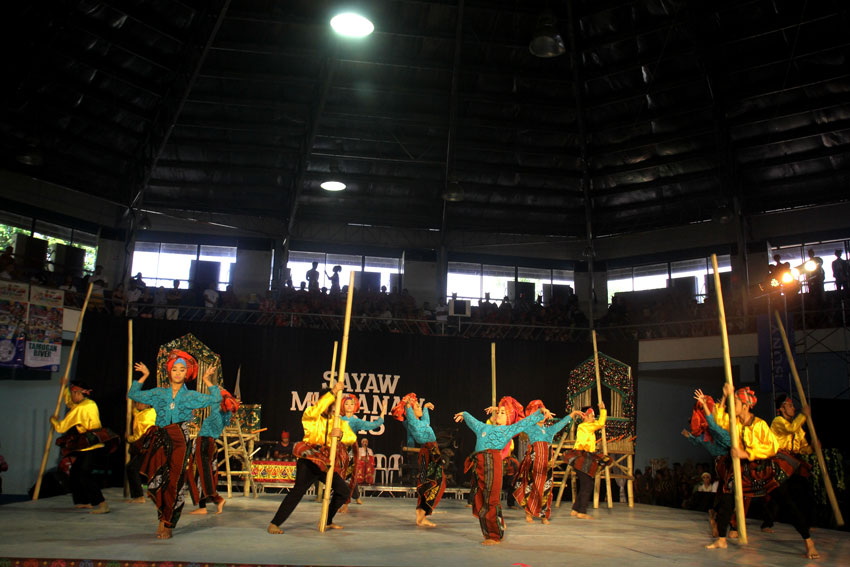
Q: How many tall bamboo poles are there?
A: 8